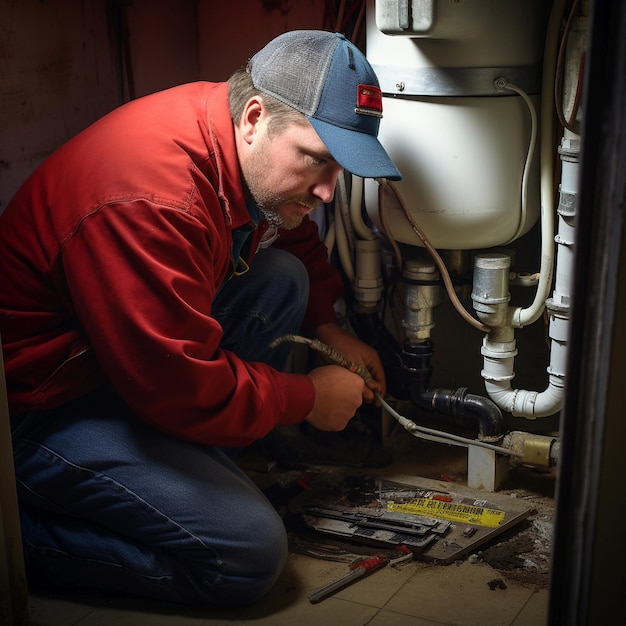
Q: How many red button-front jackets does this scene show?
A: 1